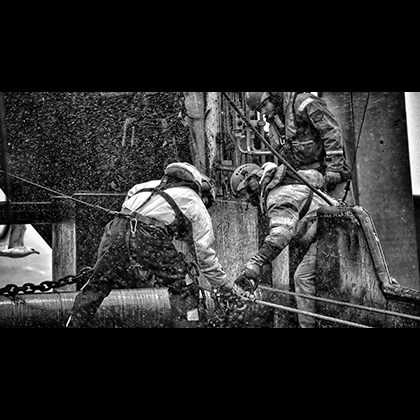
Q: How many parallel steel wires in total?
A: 2